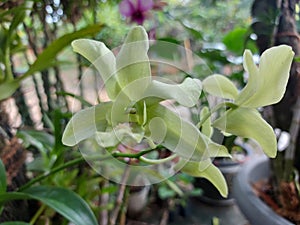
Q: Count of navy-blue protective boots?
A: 0